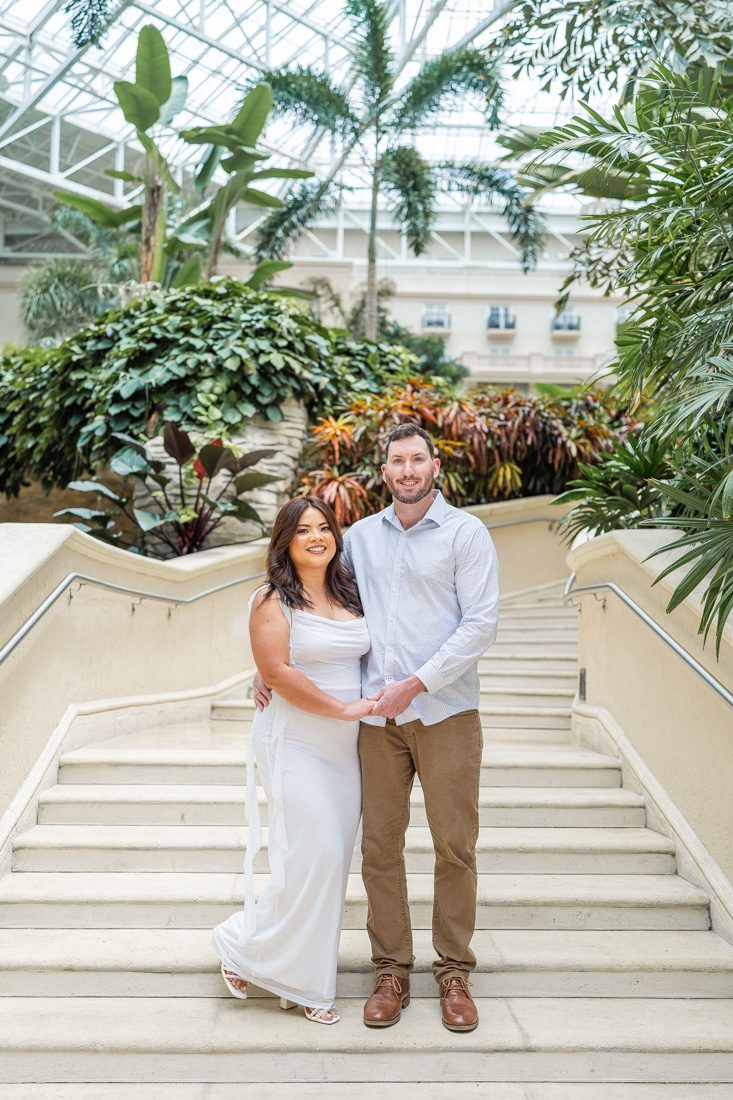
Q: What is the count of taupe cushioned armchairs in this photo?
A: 0